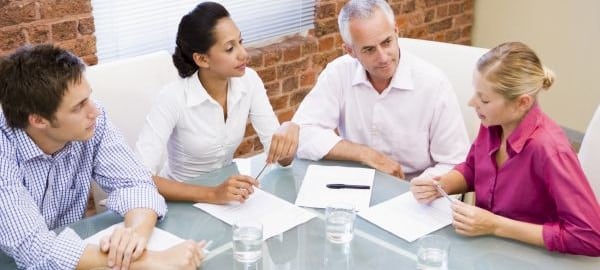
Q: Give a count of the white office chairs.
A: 3